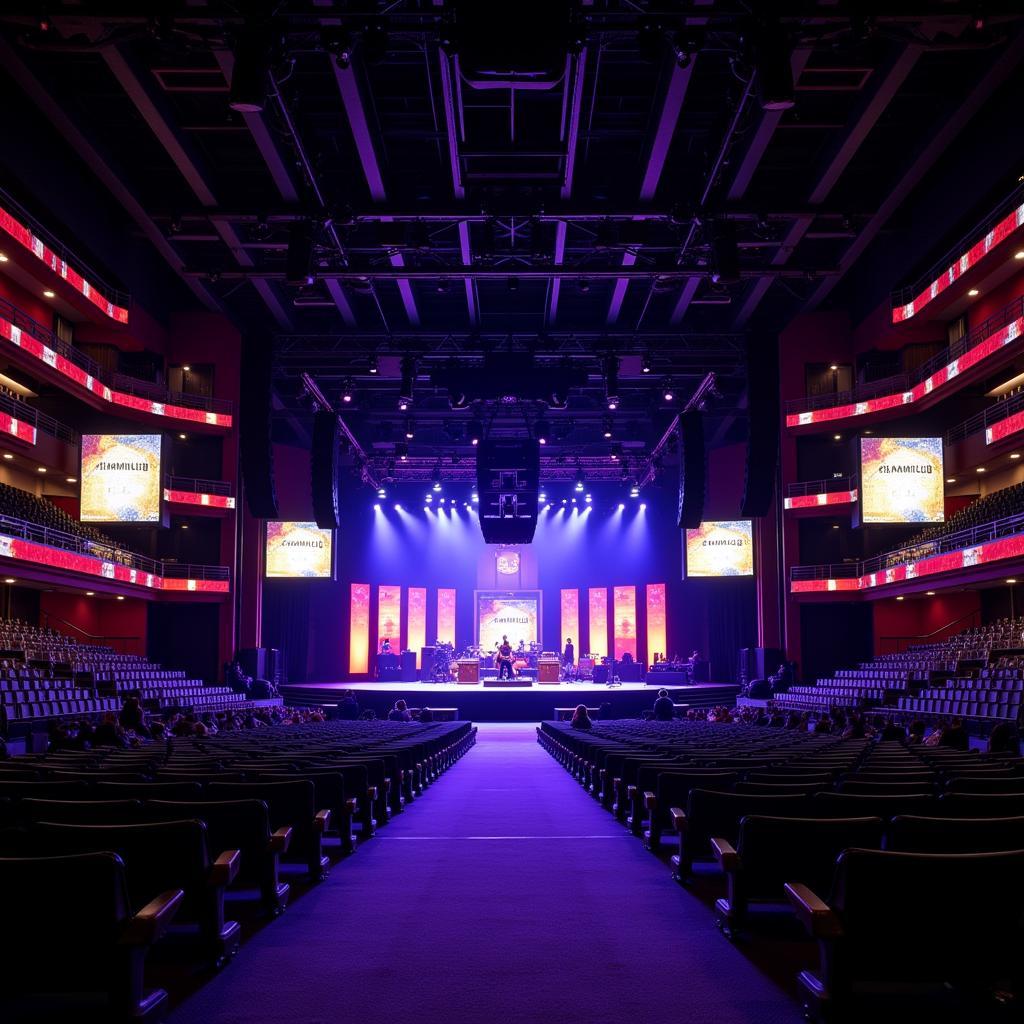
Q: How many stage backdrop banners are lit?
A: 8